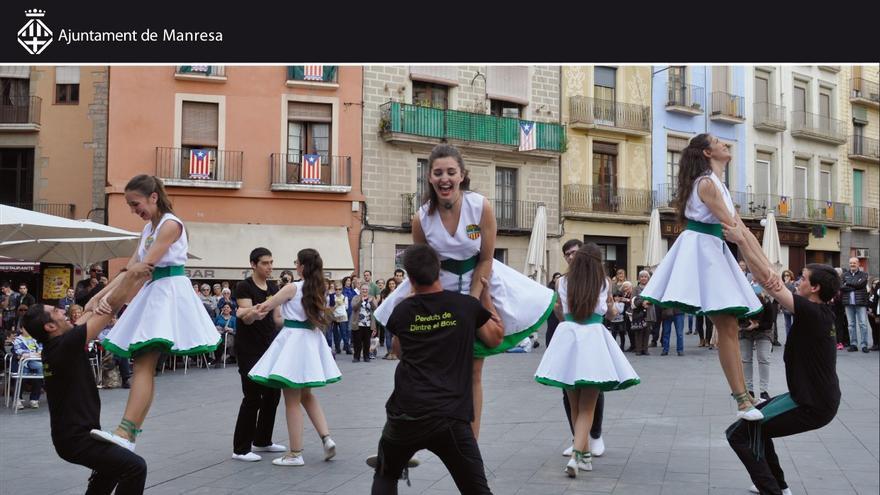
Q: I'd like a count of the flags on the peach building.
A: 4